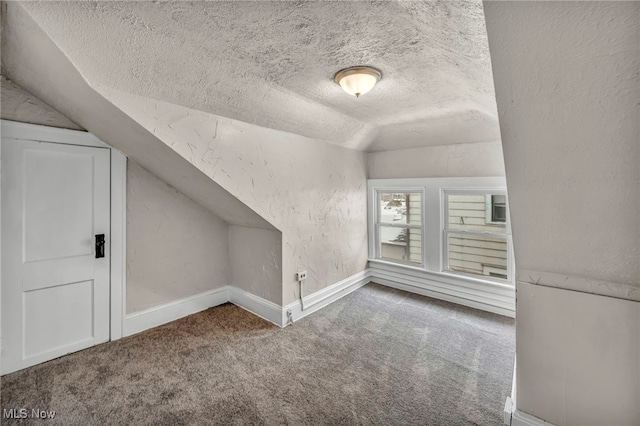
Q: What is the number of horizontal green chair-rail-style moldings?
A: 0